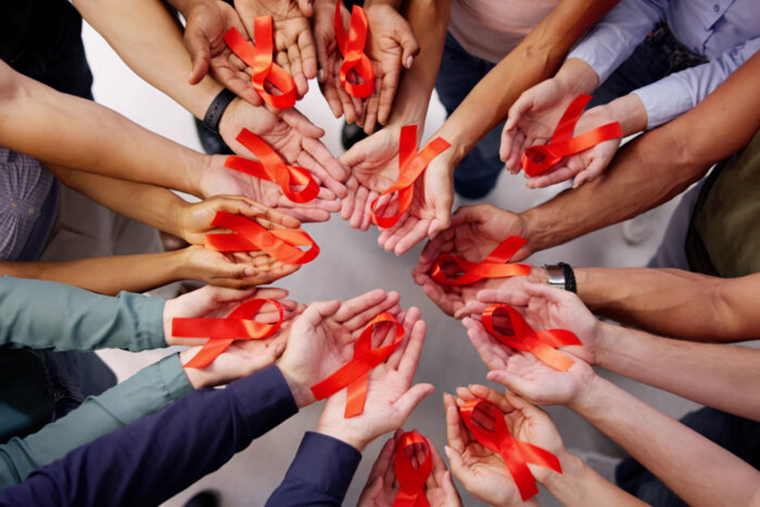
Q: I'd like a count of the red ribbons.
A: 12